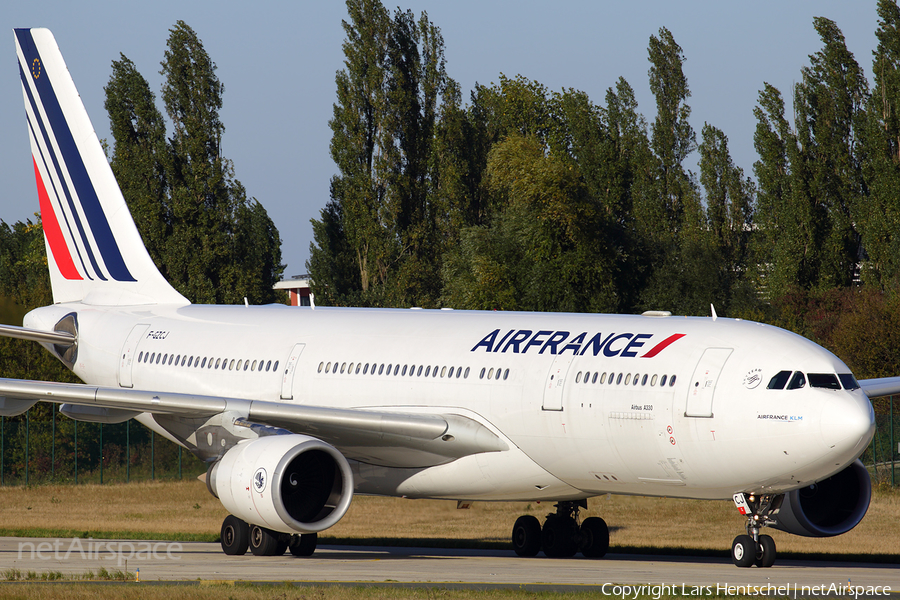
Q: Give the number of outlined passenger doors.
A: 4